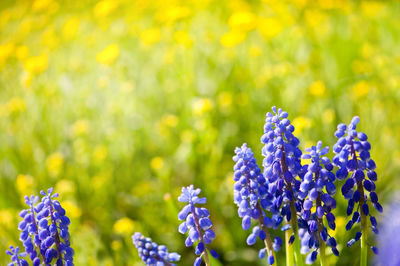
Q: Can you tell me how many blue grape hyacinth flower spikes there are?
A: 9